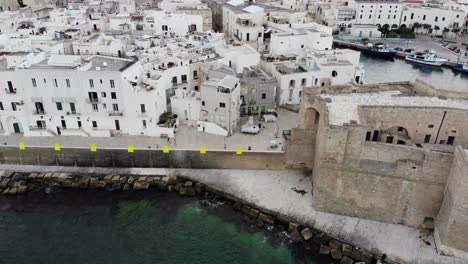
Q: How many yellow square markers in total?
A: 7